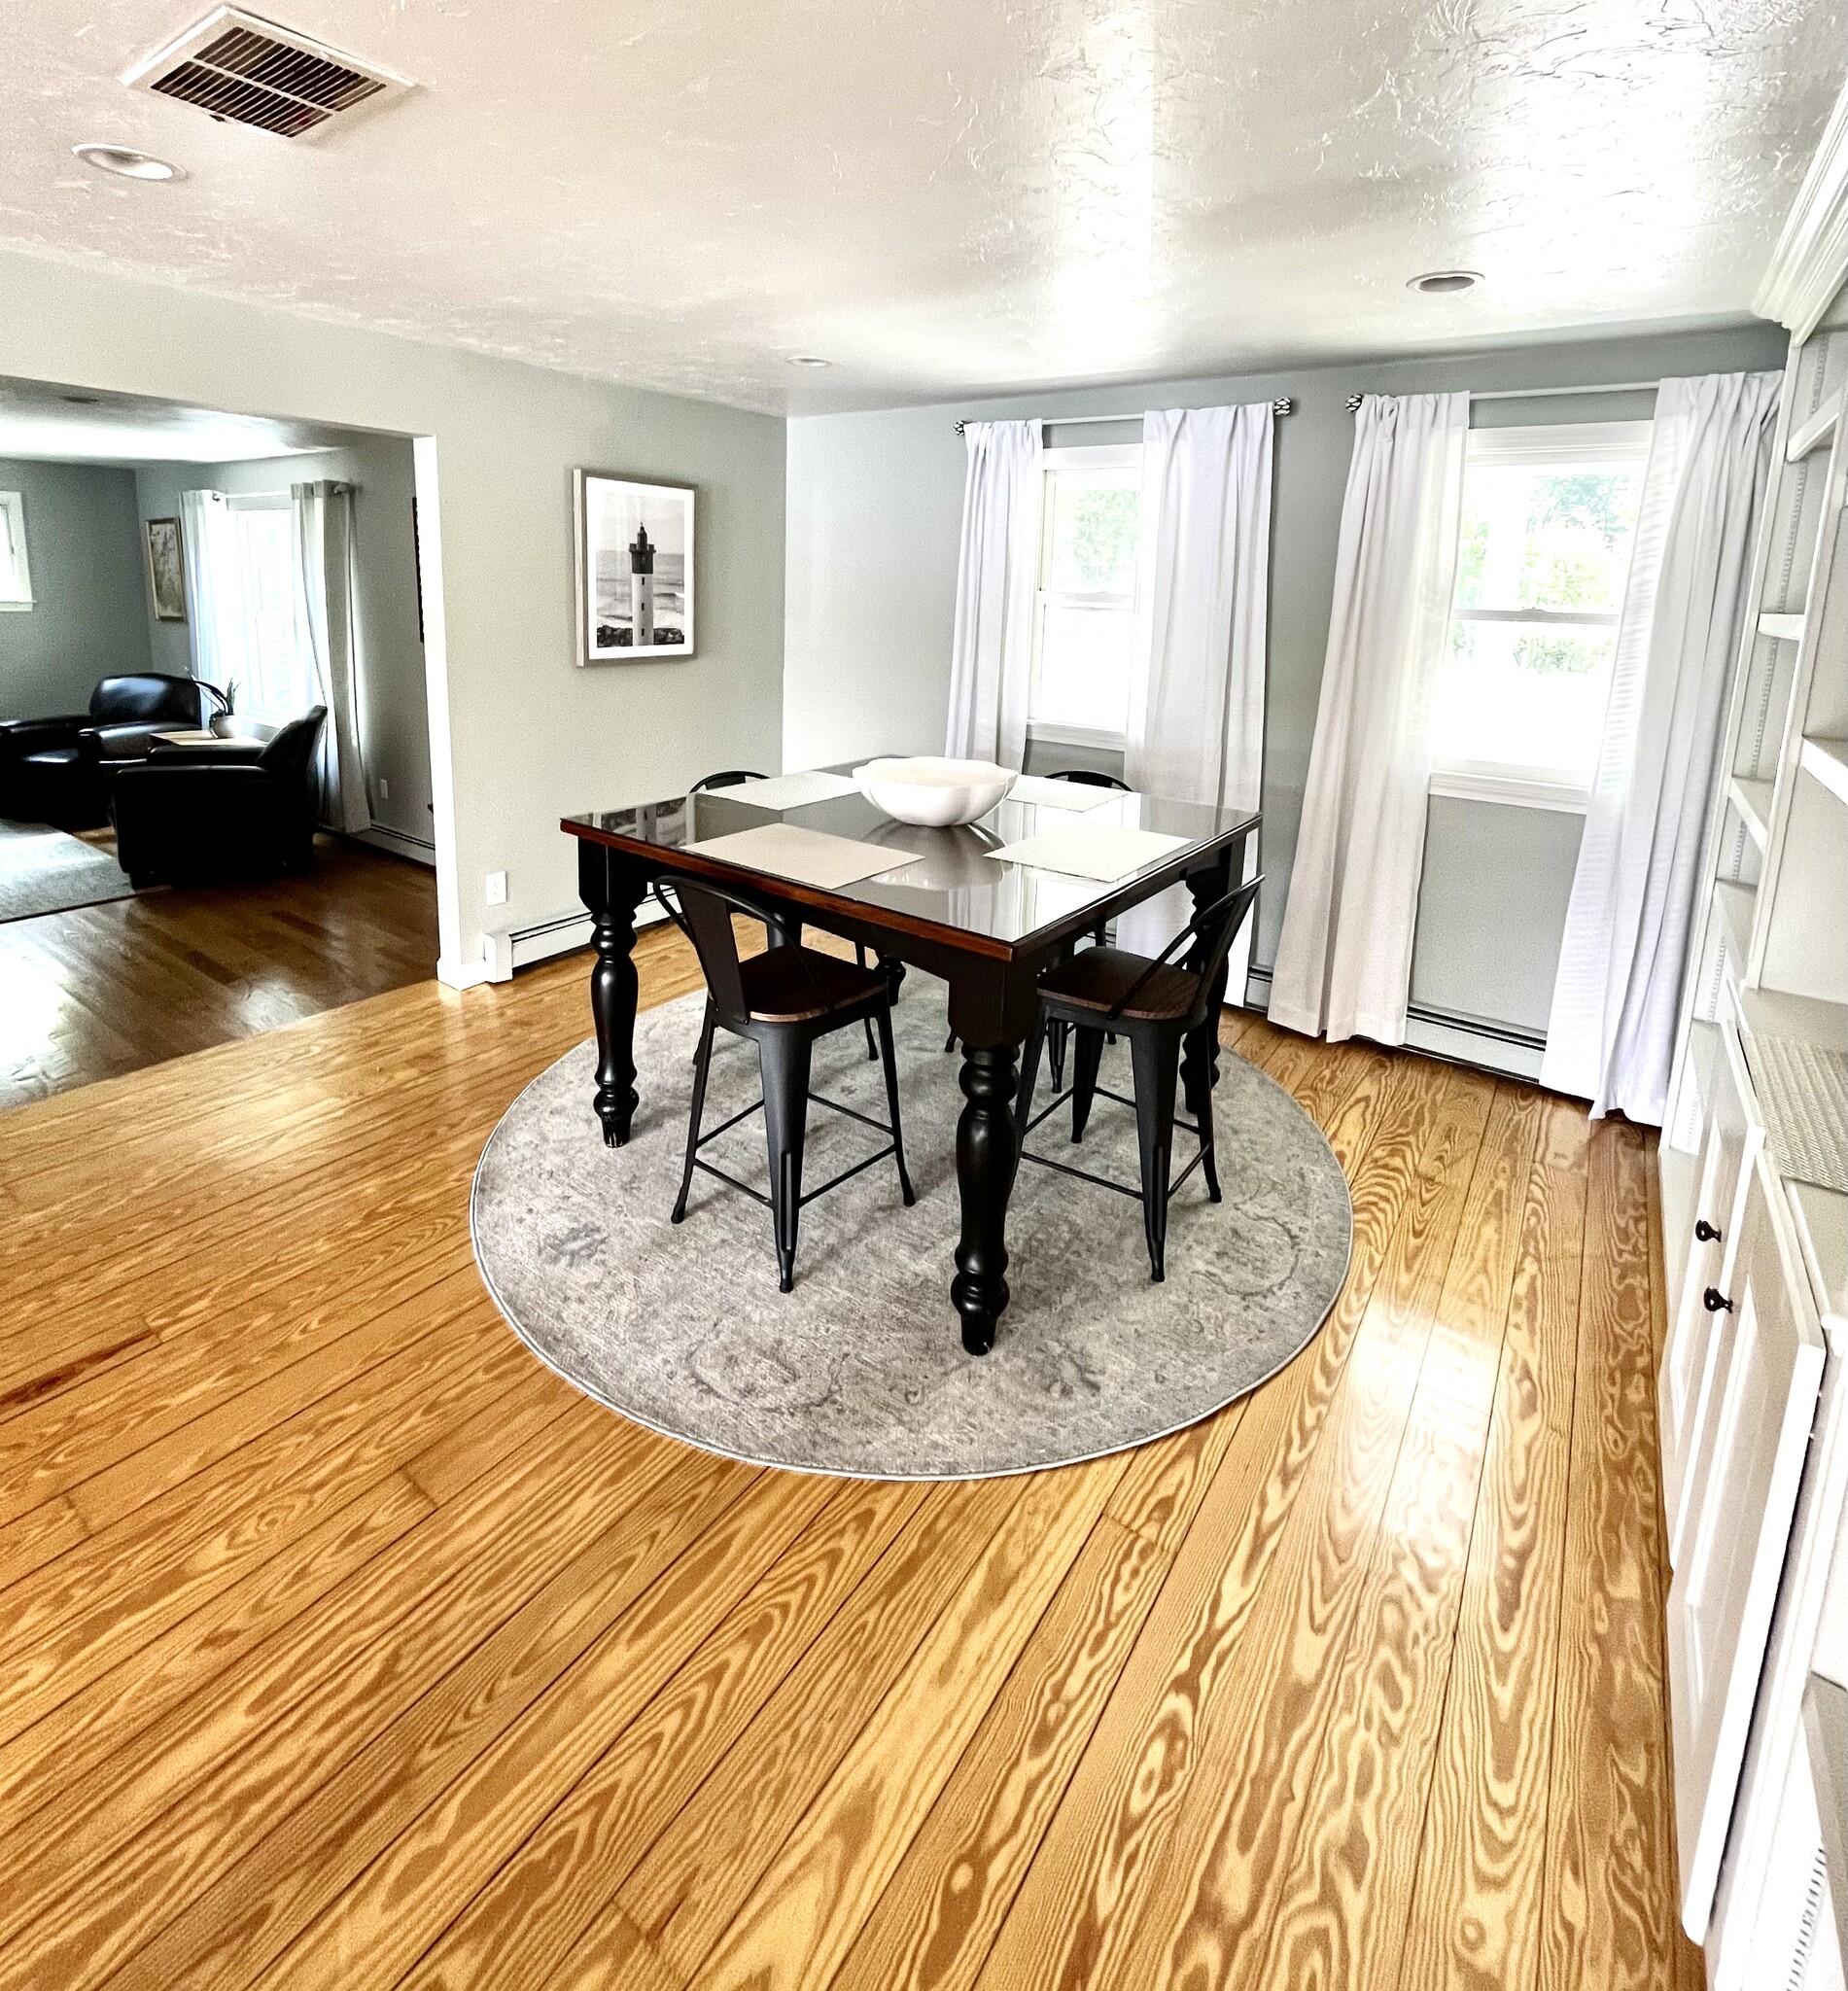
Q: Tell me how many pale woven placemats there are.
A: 4